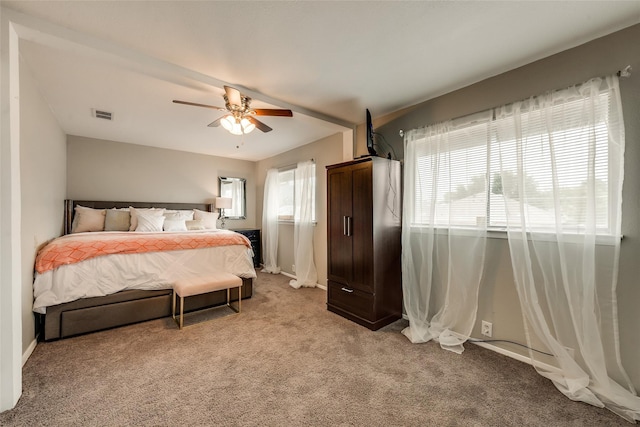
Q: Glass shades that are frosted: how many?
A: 3